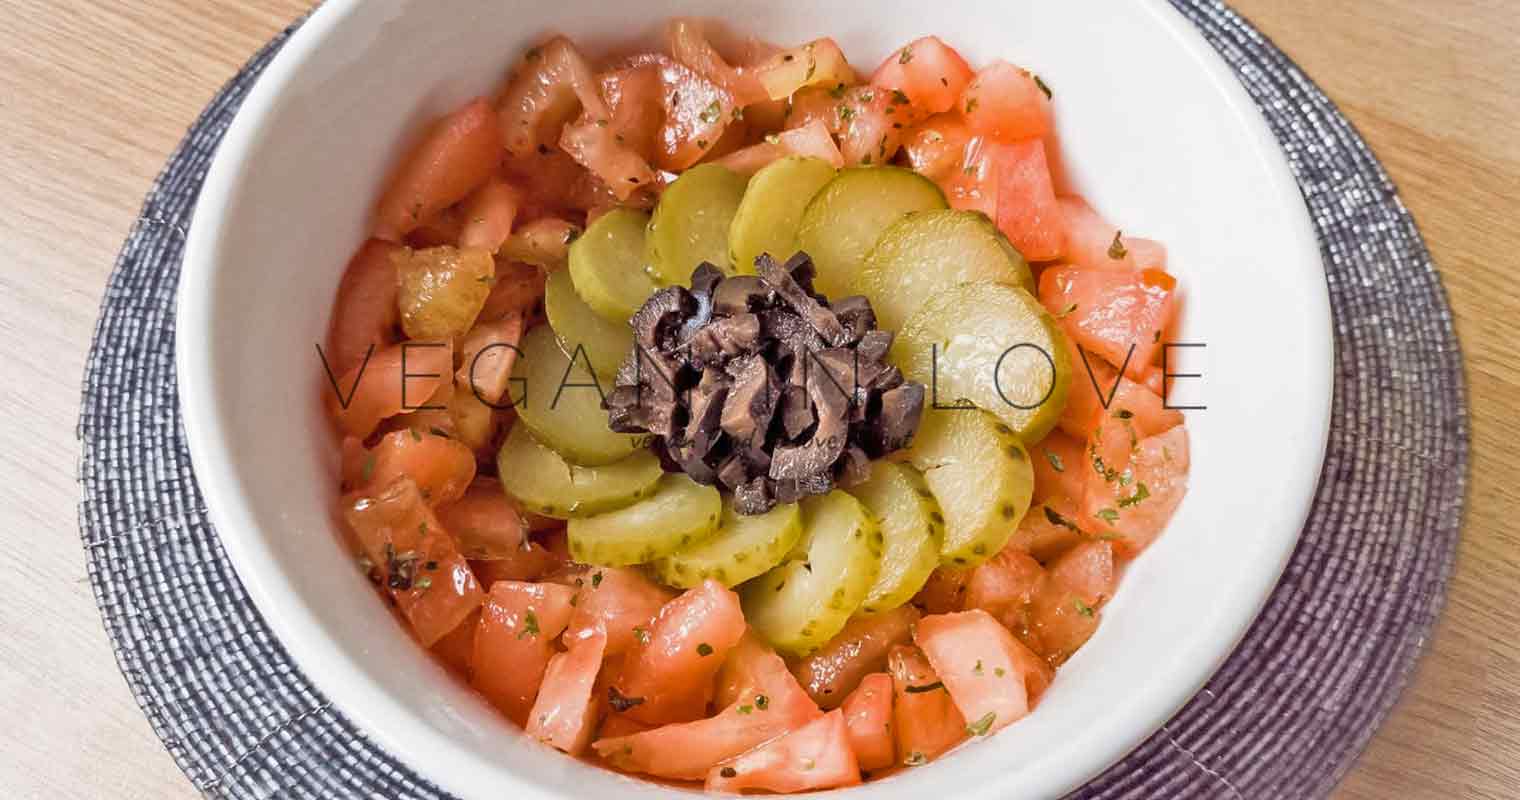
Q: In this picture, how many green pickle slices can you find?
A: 14